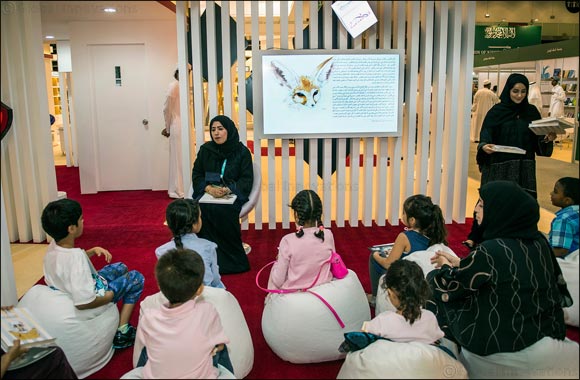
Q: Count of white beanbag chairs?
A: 8